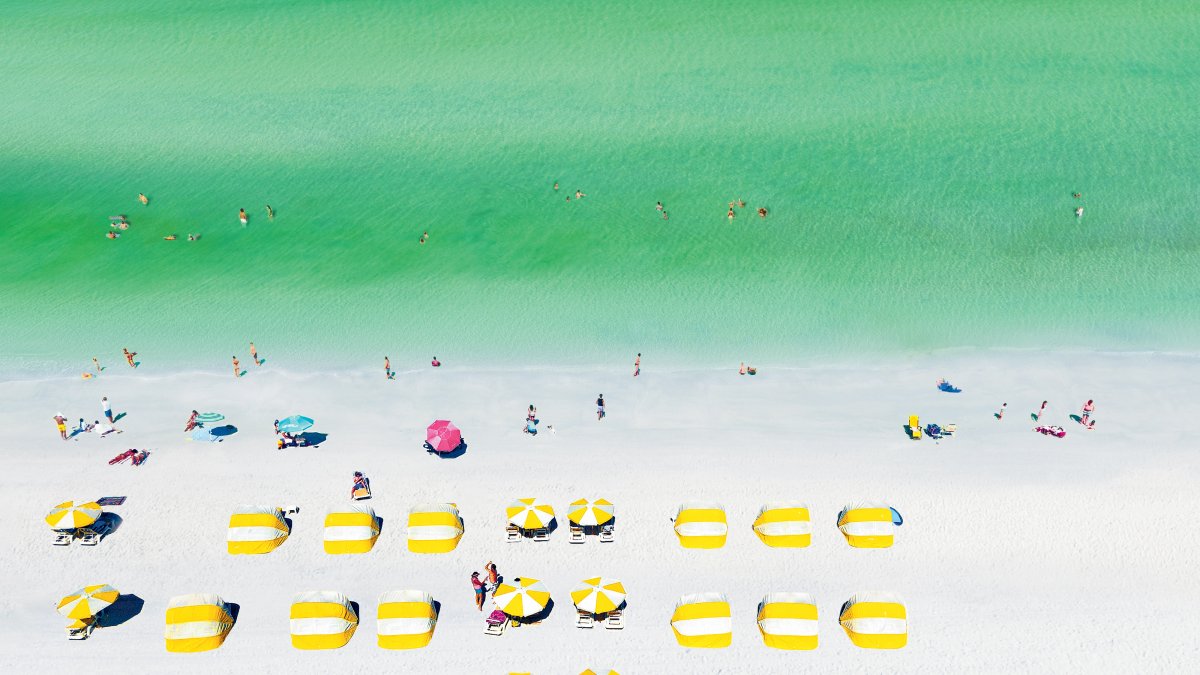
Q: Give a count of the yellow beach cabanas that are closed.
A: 12